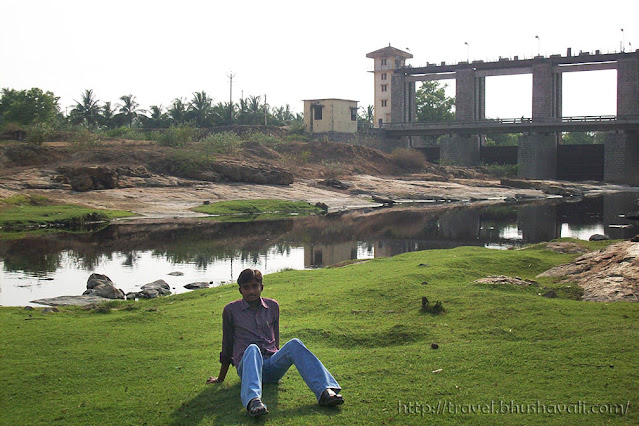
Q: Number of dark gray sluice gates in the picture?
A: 3